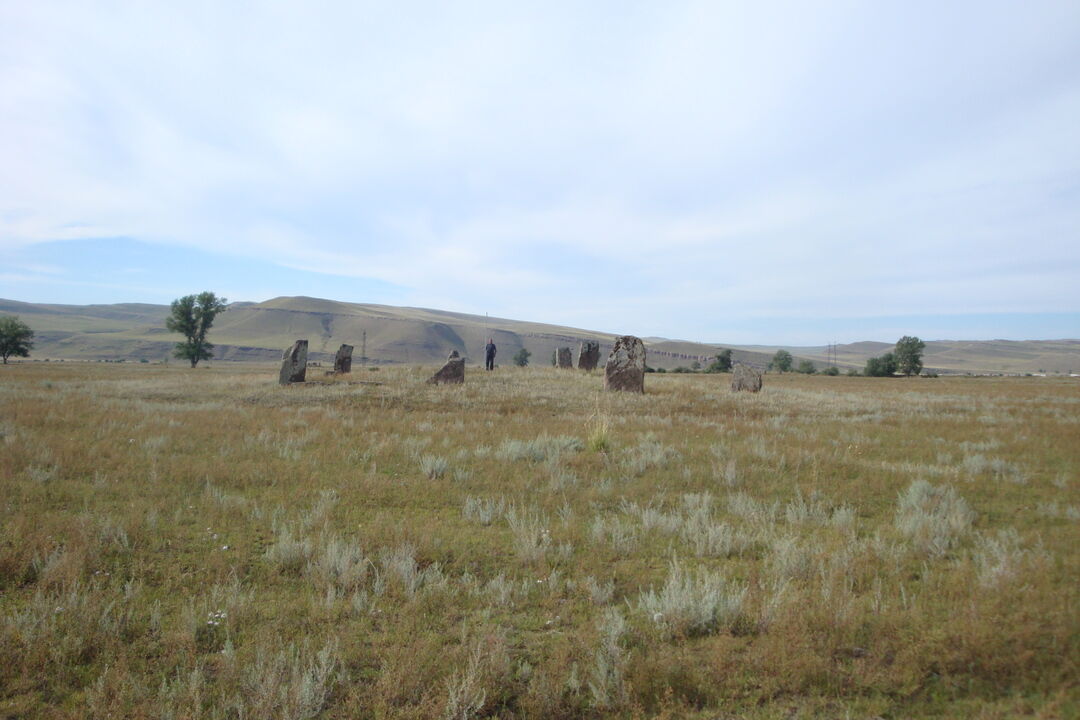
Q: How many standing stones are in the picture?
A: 7